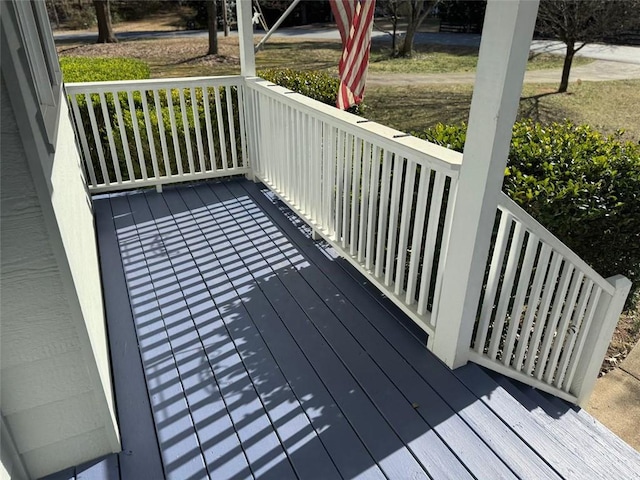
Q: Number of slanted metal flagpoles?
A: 1